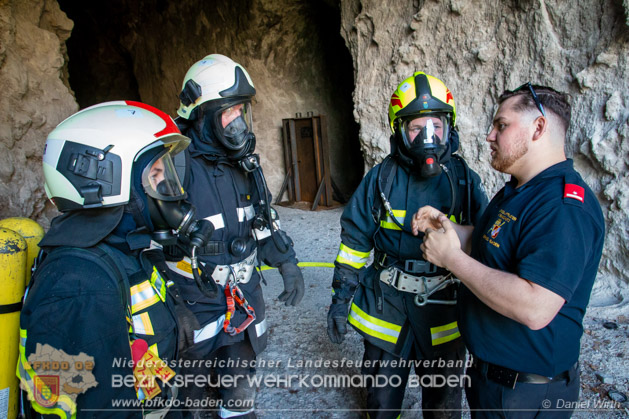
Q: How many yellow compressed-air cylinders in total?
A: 2